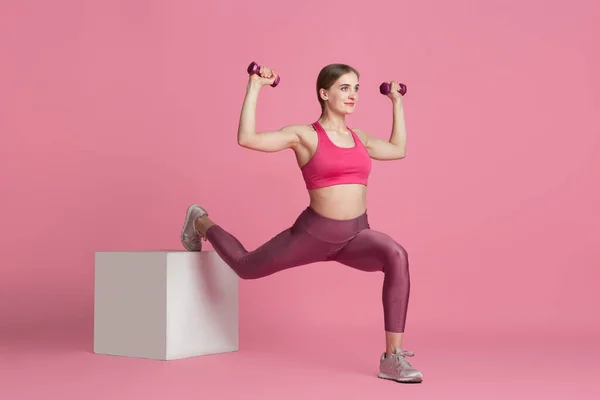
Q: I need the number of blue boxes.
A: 0